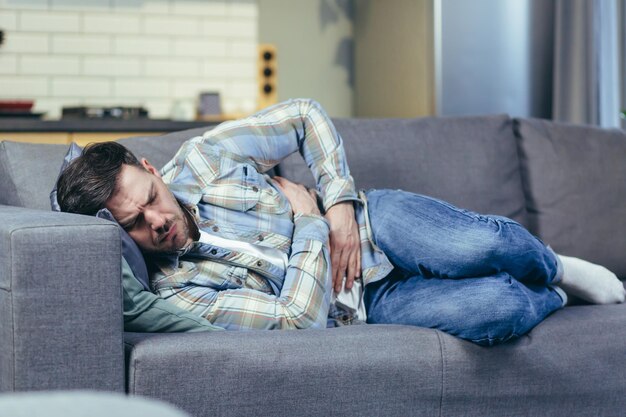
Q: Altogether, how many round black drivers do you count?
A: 3